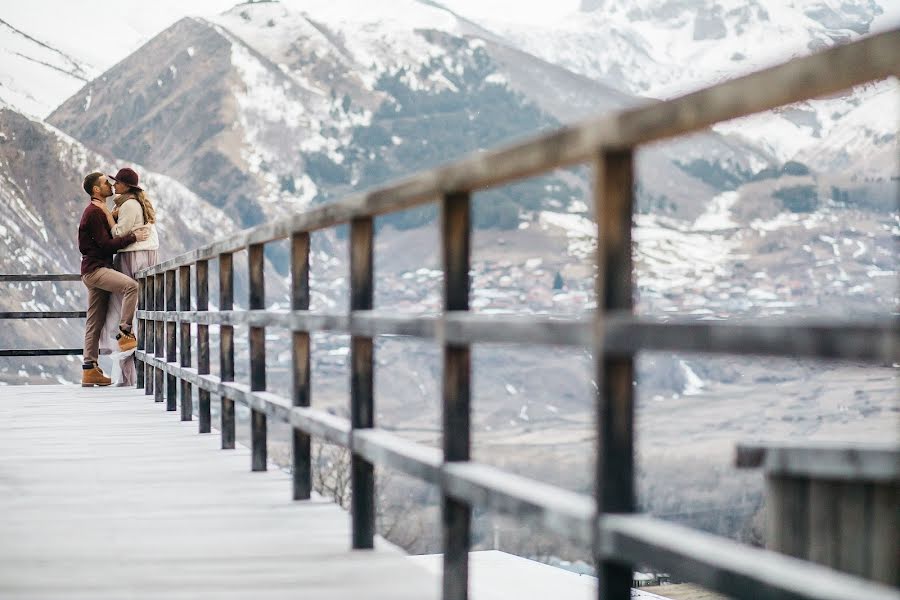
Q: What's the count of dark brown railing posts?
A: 12